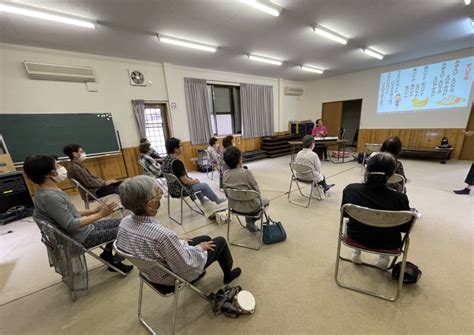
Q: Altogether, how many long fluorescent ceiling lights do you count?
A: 7